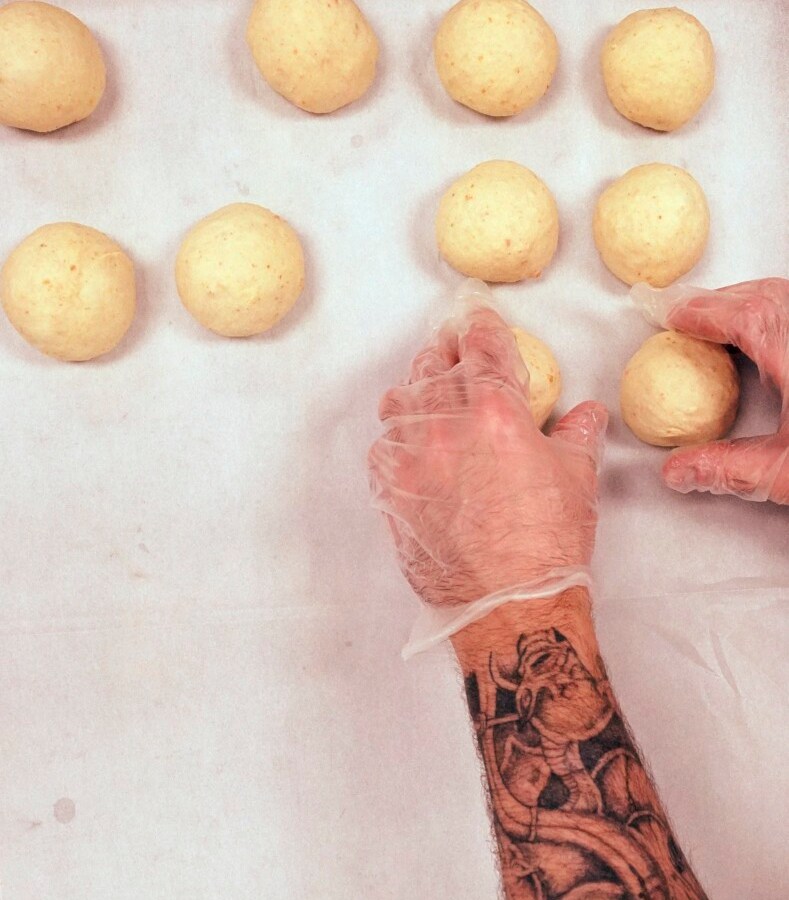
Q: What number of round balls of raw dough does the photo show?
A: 10